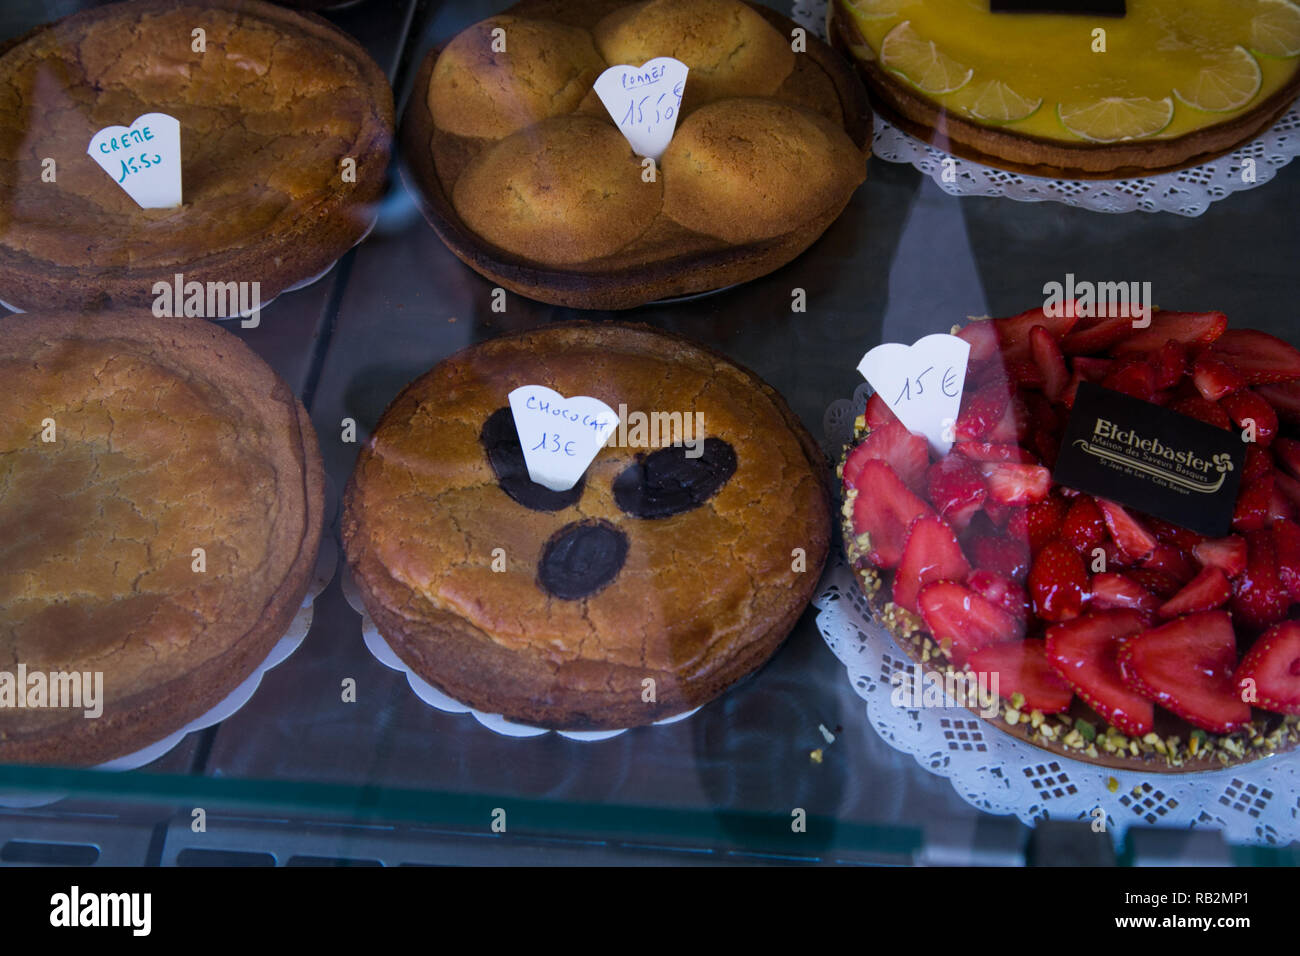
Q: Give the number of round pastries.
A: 6